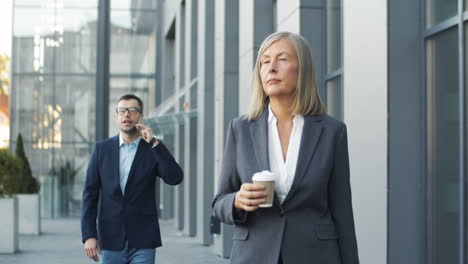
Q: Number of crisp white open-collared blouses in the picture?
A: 1